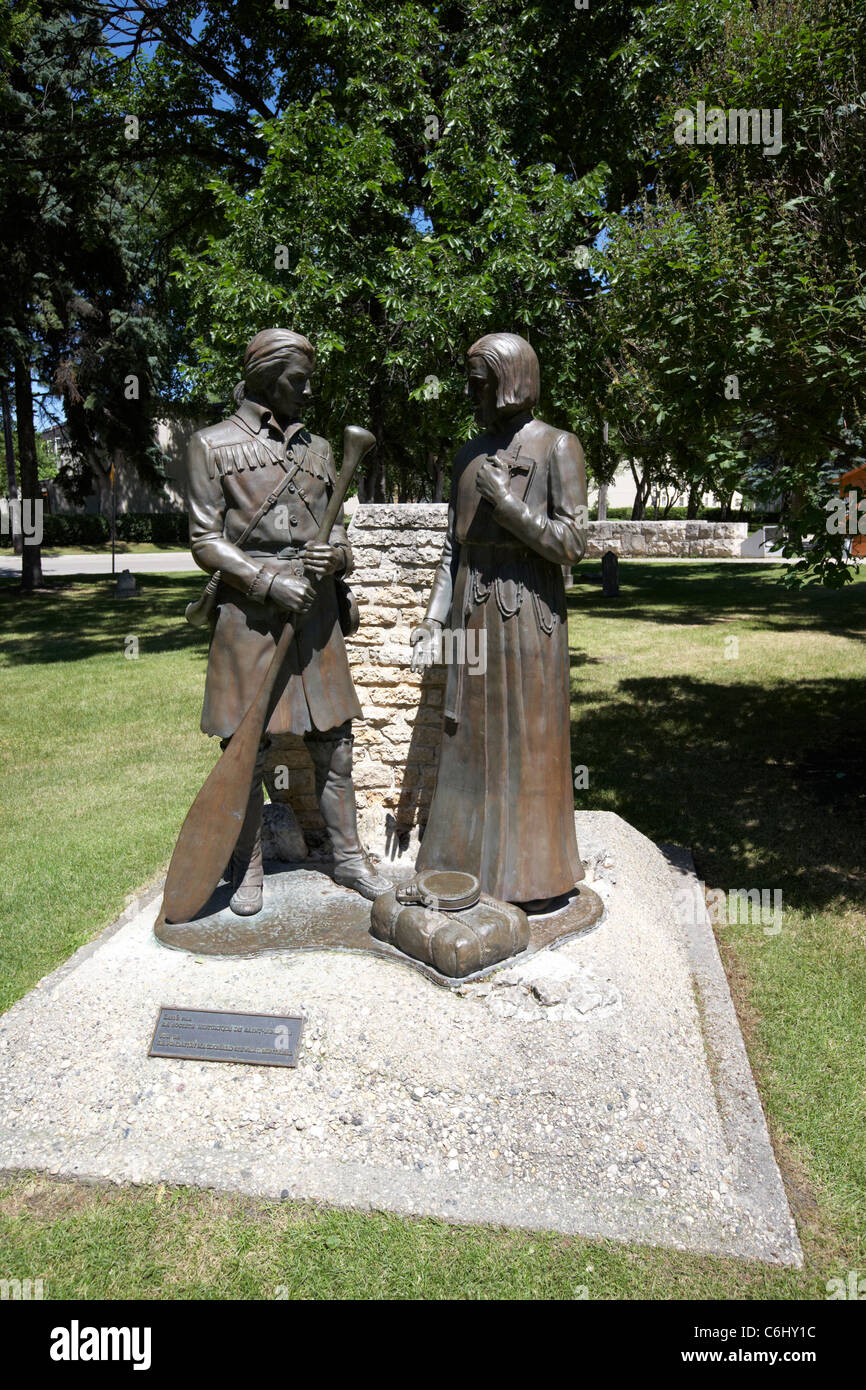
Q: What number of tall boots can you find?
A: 2